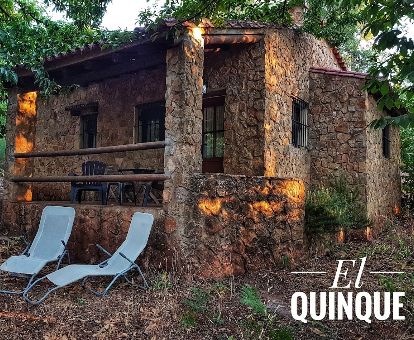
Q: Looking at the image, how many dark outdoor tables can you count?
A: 1